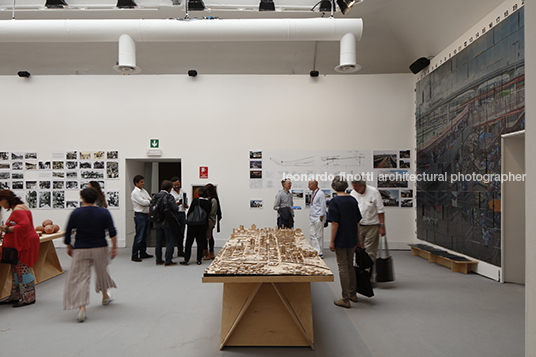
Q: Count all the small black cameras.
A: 3